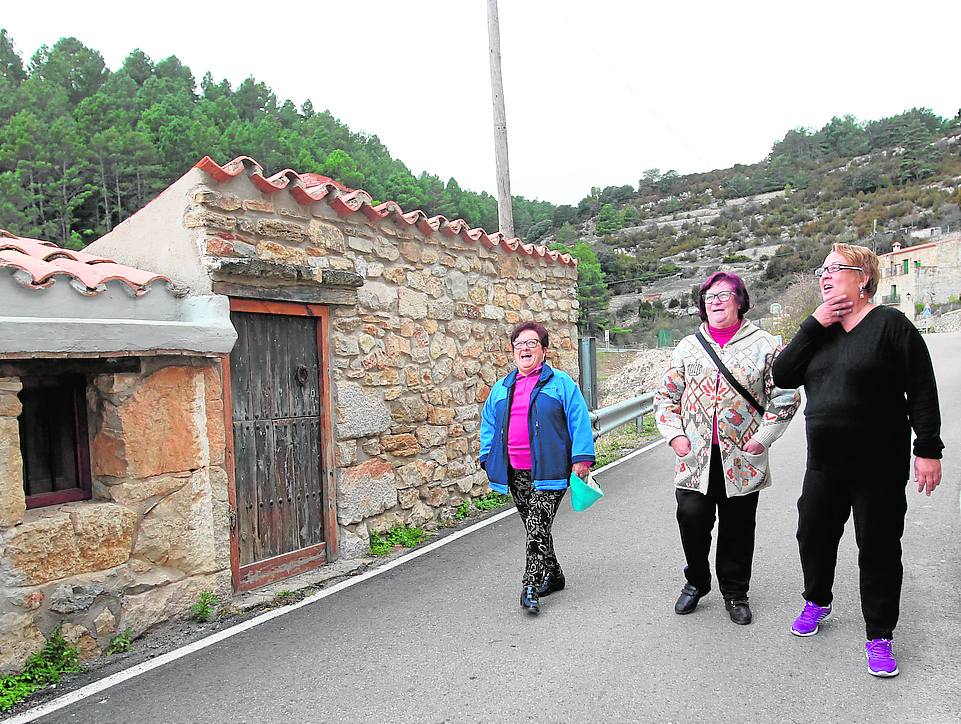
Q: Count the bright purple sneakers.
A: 2